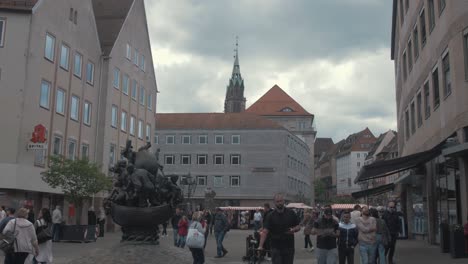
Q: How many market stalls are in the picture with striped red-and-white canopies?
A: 3